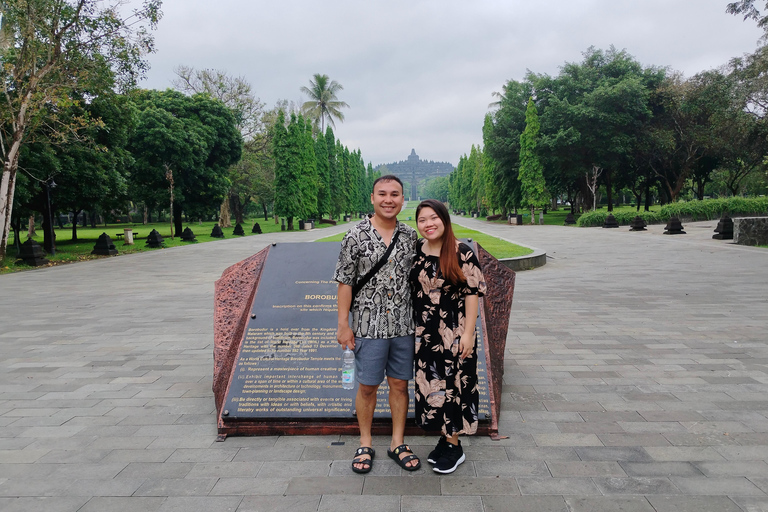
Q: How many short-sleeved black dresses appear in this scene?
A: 1